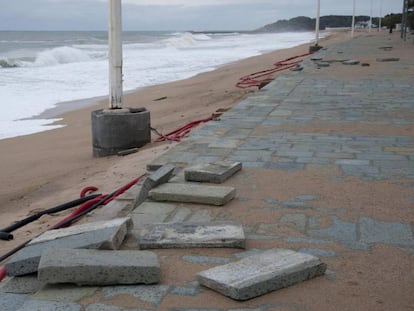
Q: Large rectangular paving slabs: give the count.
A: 7